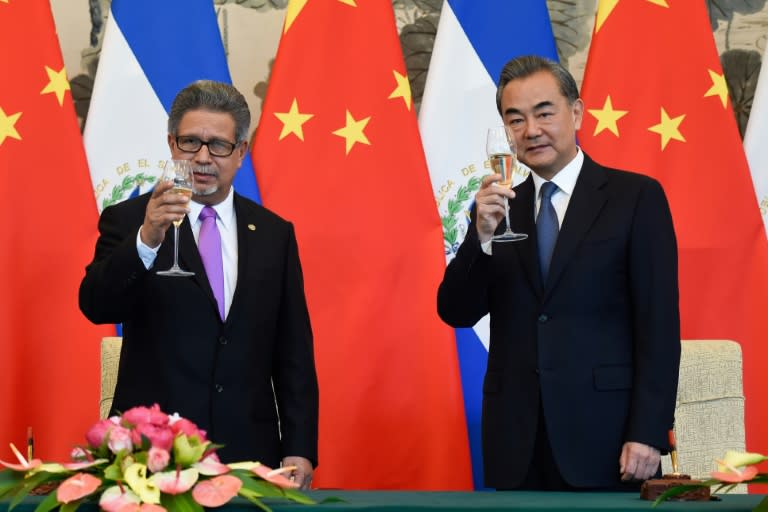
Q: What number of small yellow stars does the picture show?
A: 8